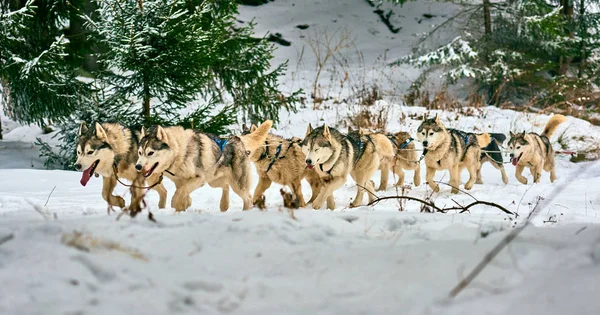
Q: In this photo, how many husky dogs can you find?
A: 8